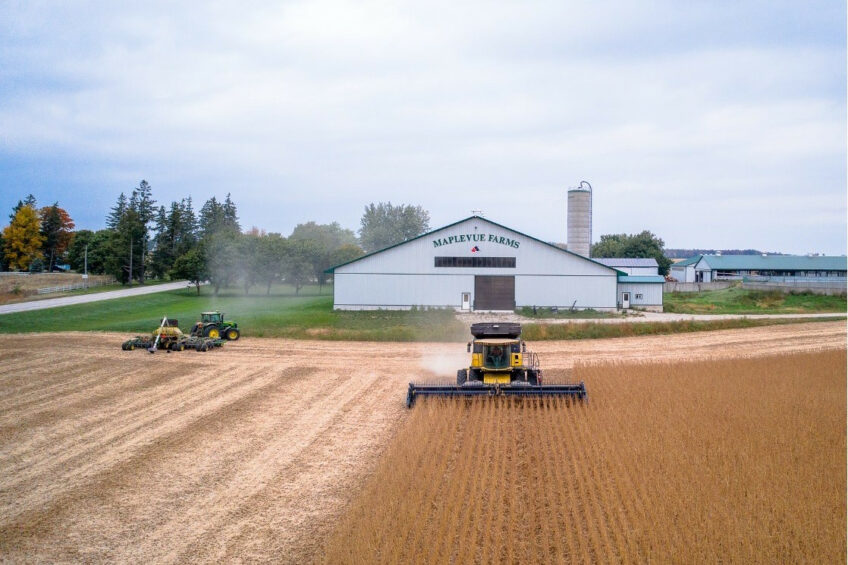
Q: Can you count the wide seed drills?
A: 1